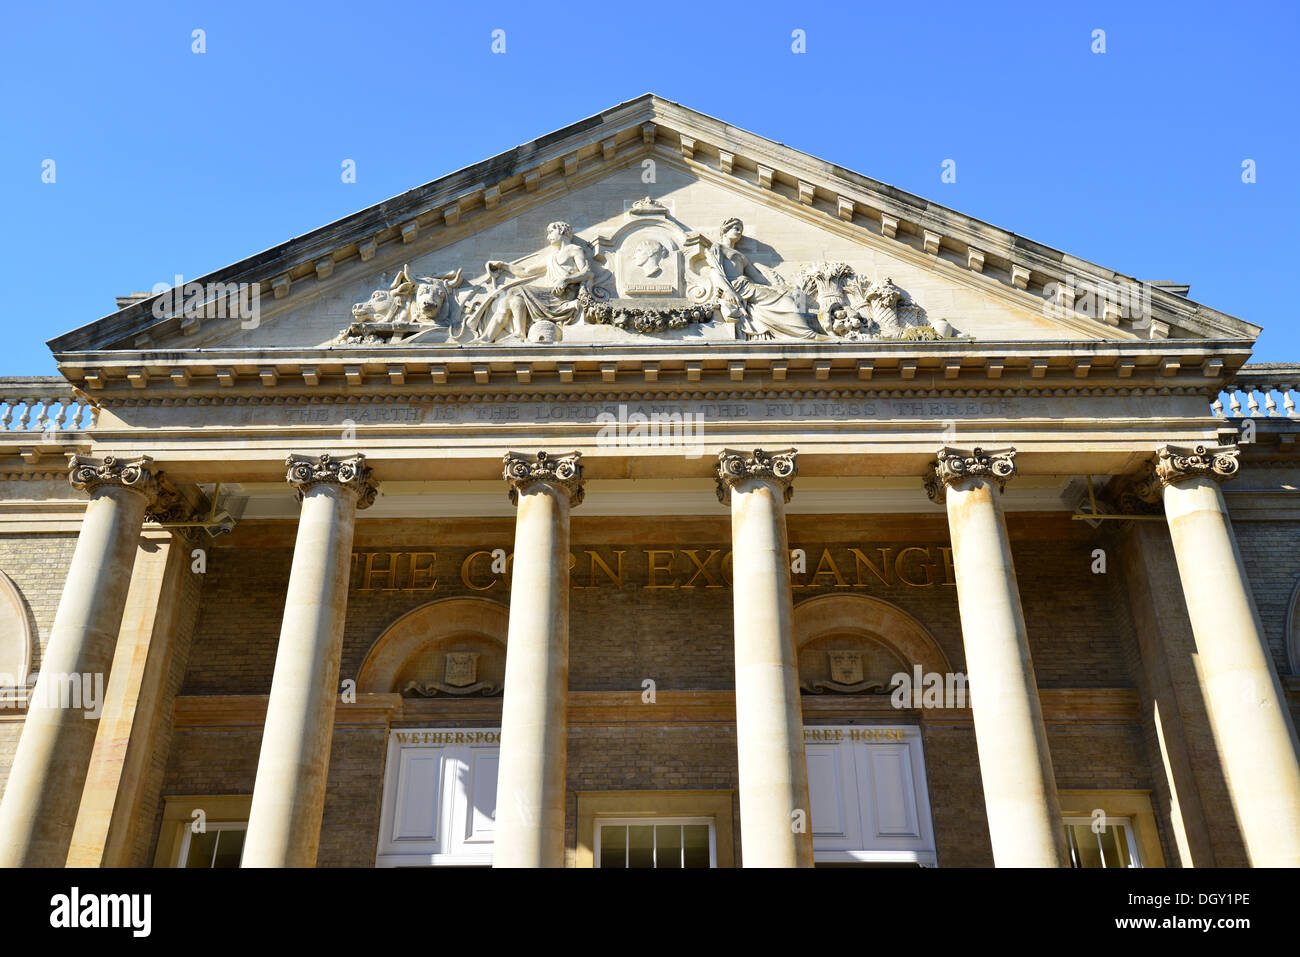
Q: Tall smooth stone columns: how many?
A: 6